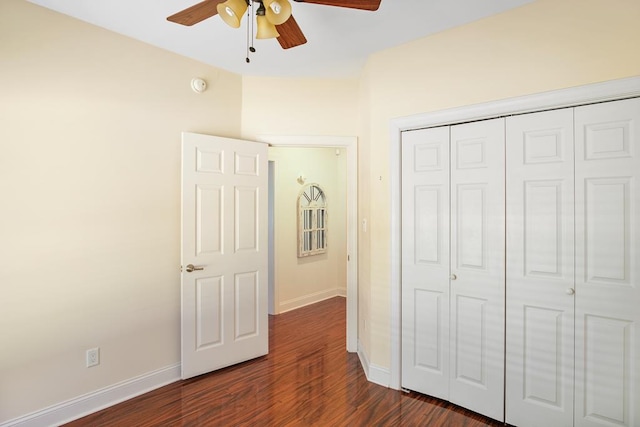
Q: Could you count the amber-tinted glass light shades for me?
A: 3